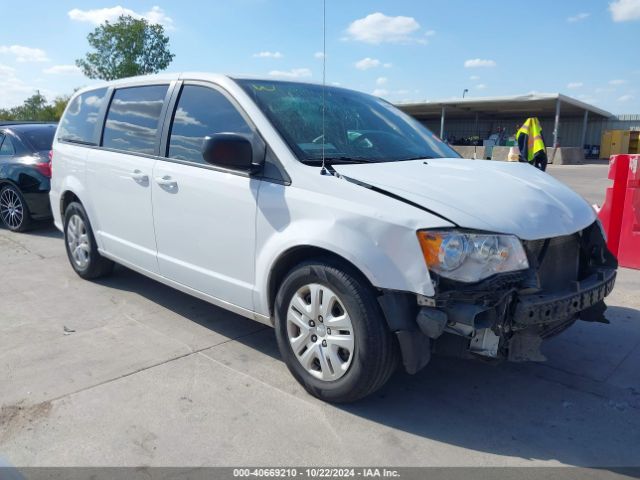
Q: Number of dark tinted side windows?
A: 3